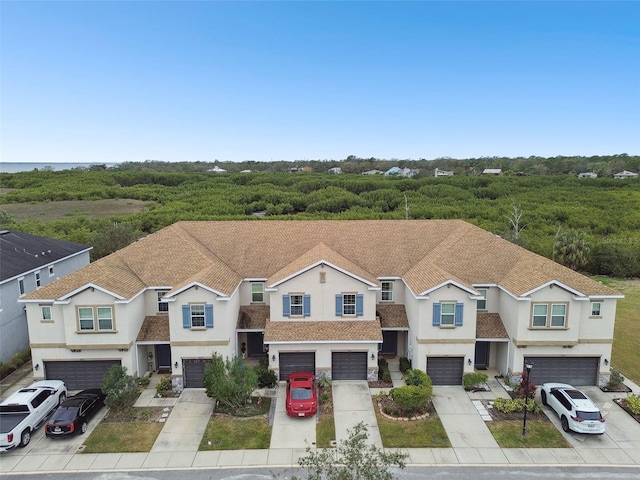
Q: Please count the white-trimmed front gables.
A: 5